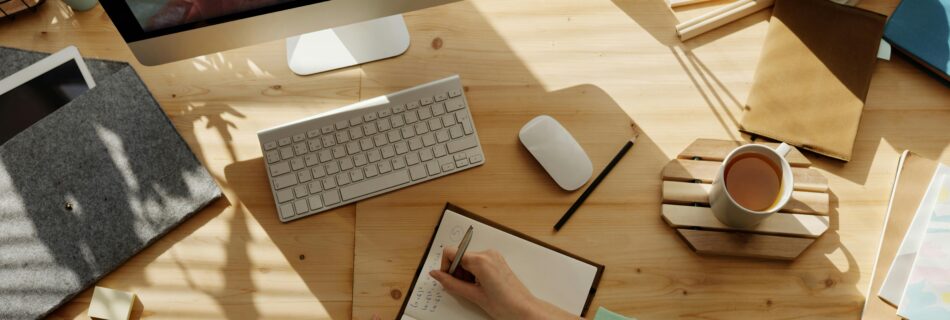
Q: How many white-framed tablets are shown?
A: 1